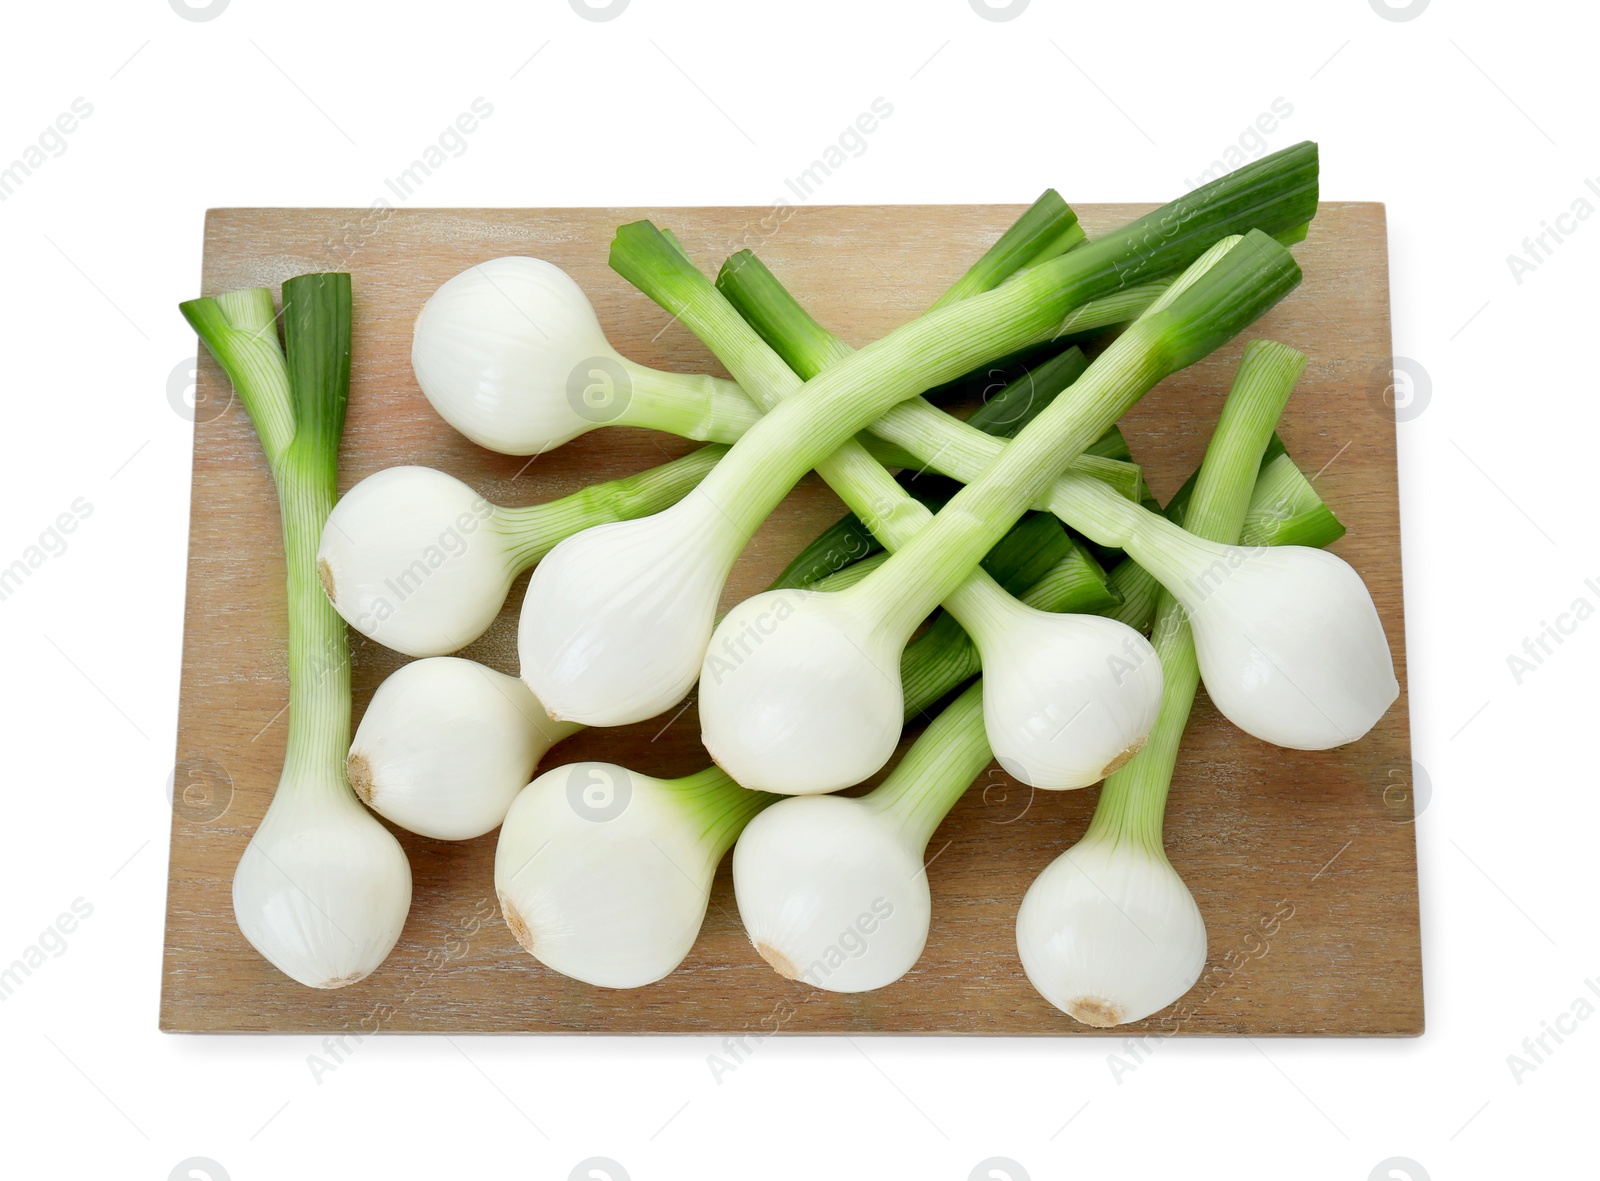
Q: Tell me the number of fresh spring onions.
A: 11